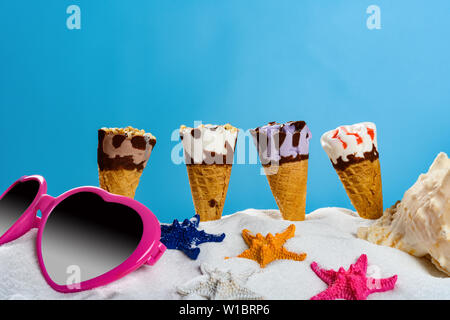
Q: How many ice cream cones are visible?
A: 4